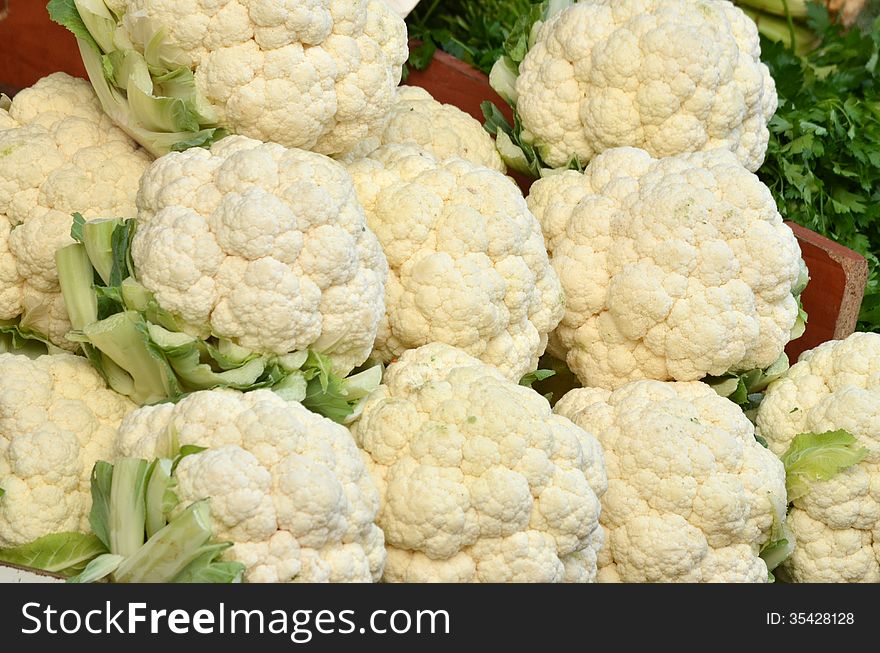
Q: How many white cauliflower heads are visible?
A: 12